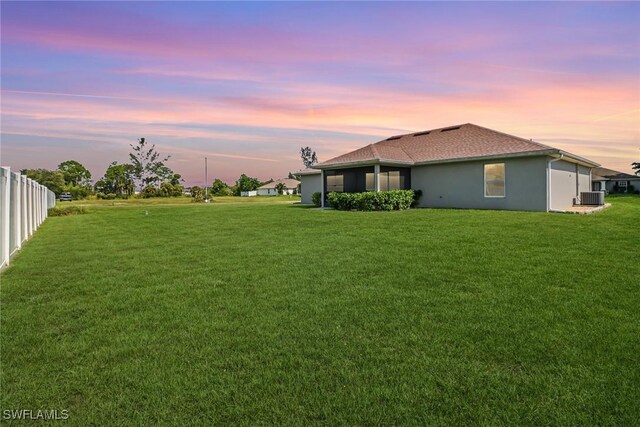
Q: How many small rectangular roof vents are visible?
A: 3